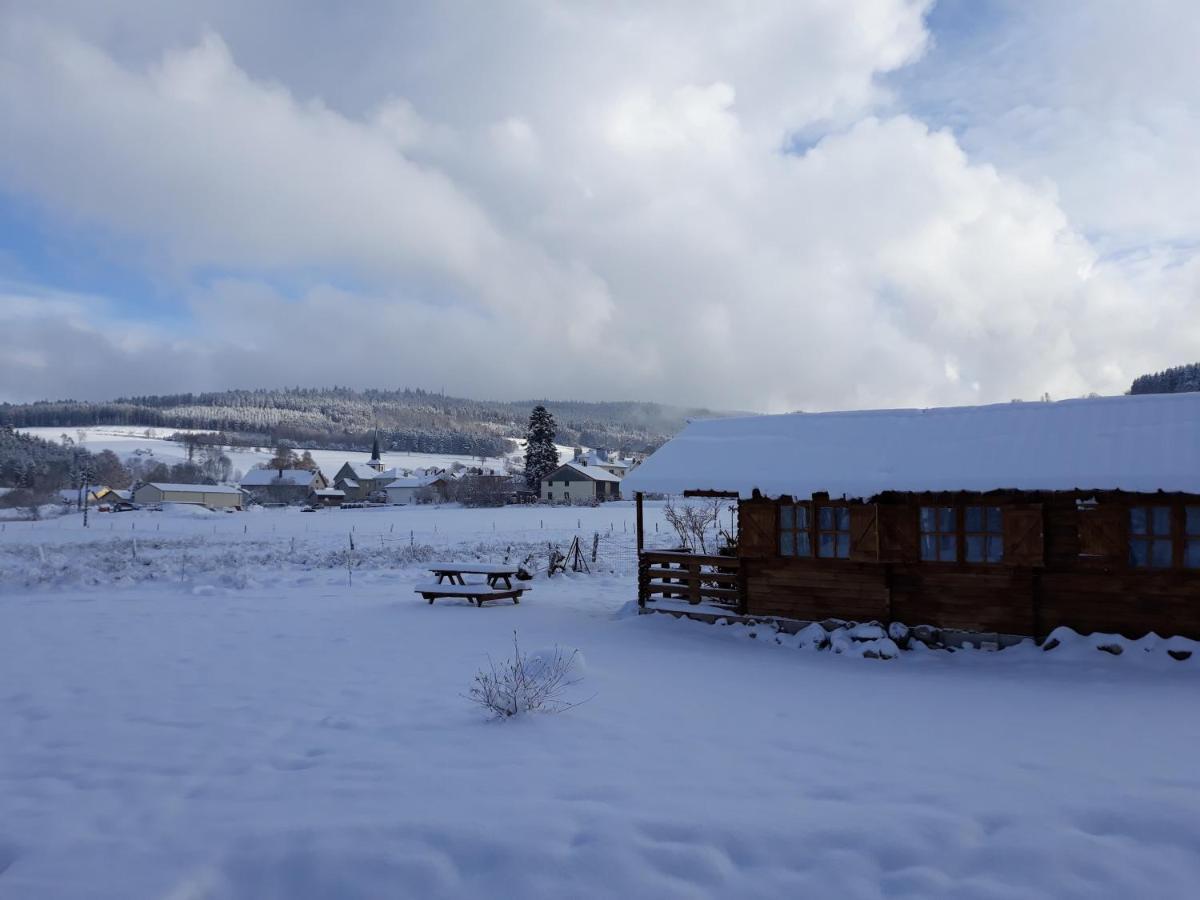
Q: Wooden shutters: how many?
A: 5